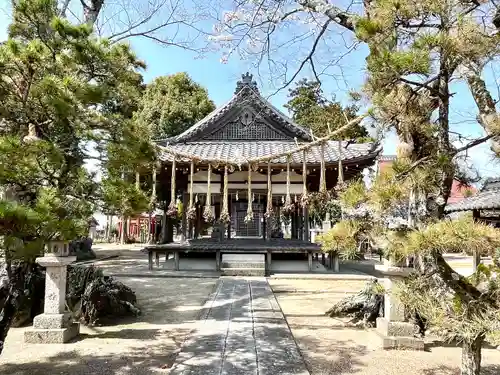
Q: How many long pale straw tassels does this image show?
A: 12